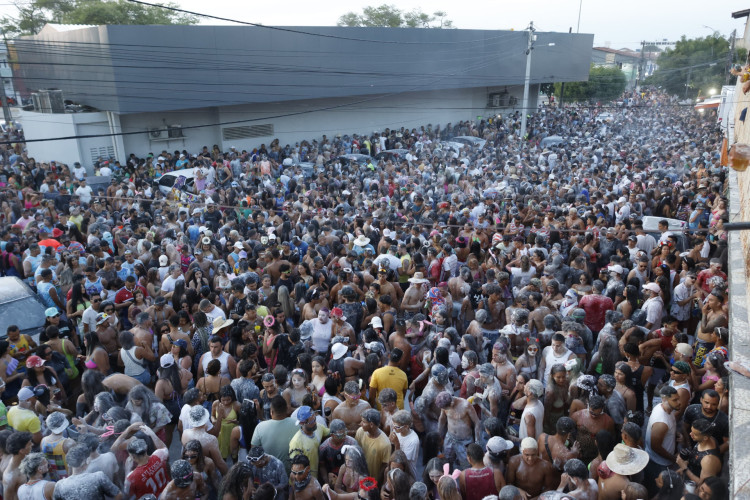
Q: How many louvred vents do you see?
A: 2